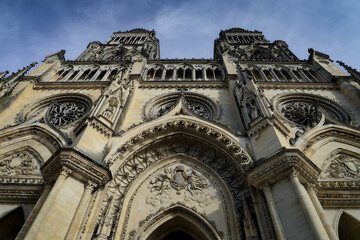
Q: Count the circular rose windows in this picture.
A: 3